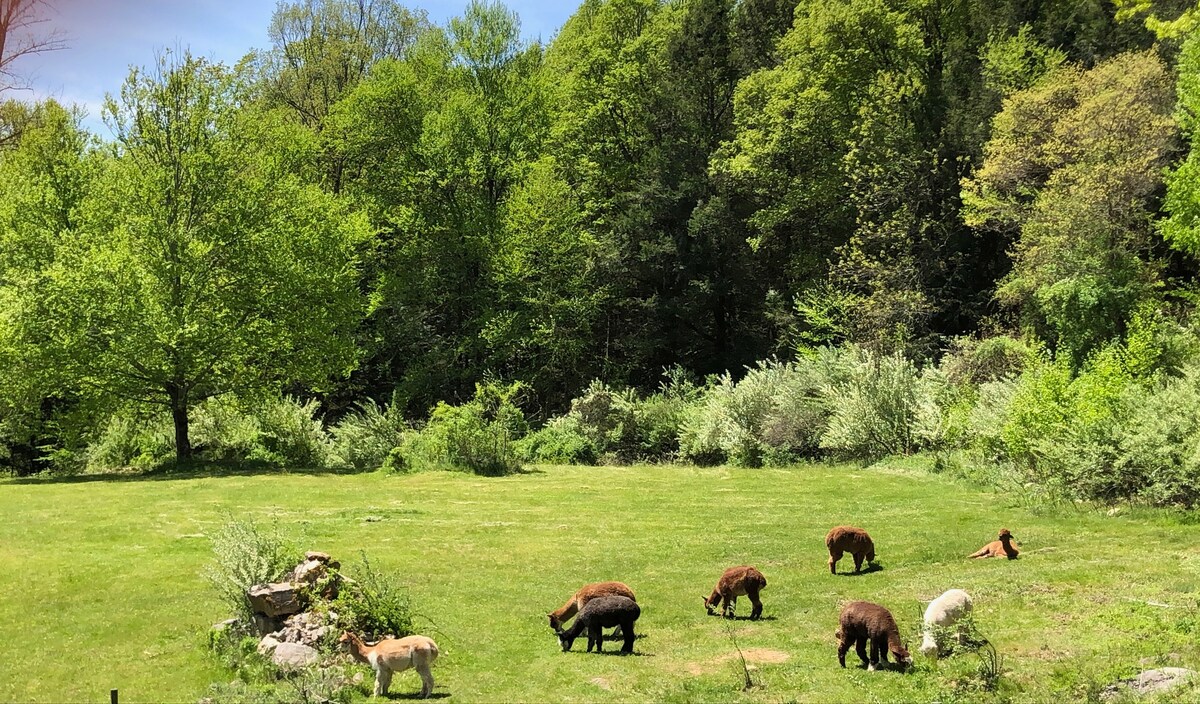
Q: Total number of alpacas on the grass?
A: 8